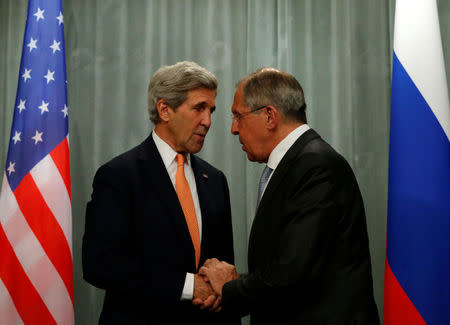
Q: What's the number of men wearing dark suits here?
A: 2